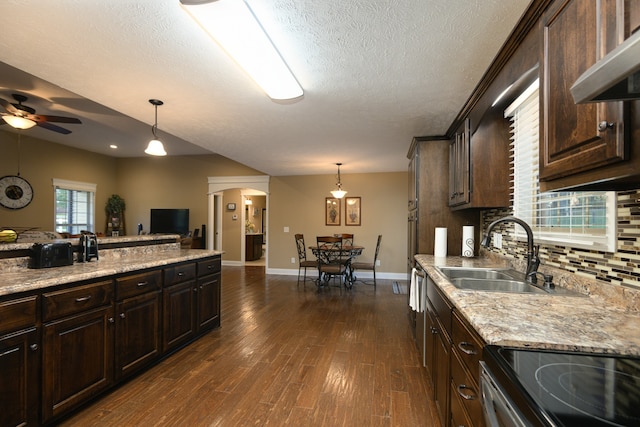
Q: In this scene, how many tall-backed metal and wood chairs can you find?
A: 4